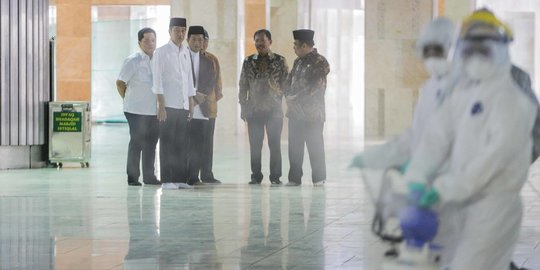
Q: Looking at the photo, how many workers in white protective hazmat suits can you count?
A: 2